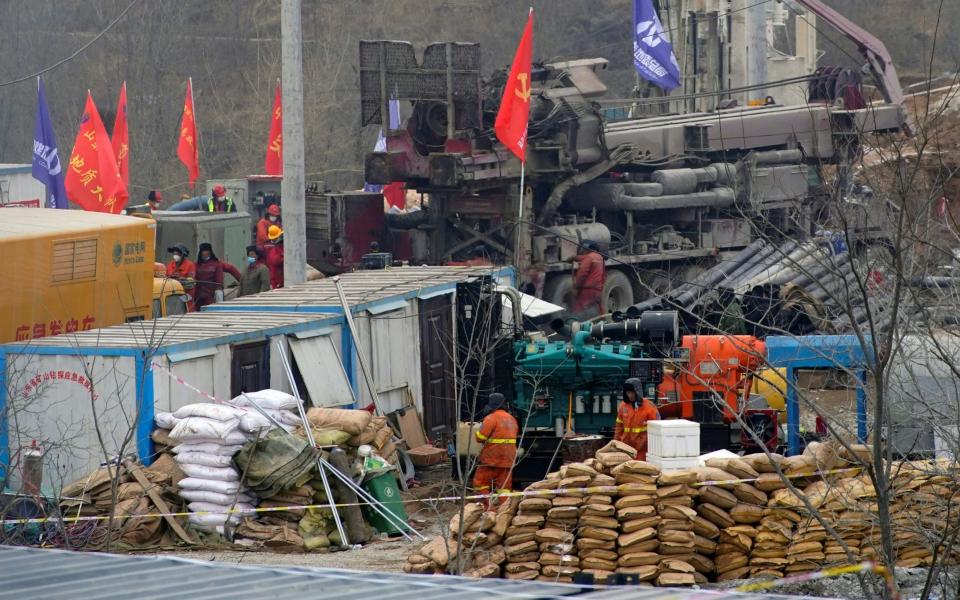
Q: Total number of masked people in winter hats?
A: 3